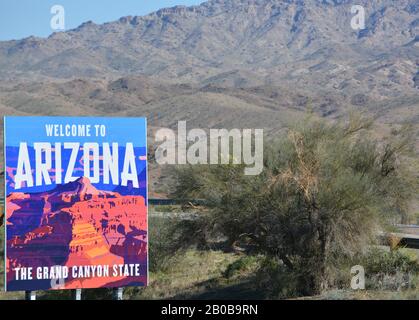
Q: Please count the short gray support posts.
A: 3